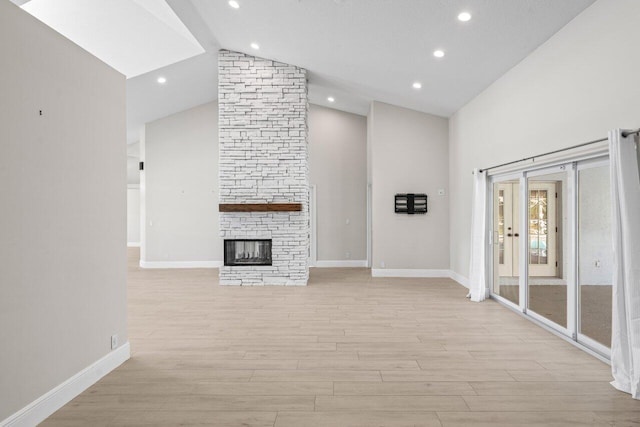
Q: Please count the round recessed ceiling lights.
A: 7